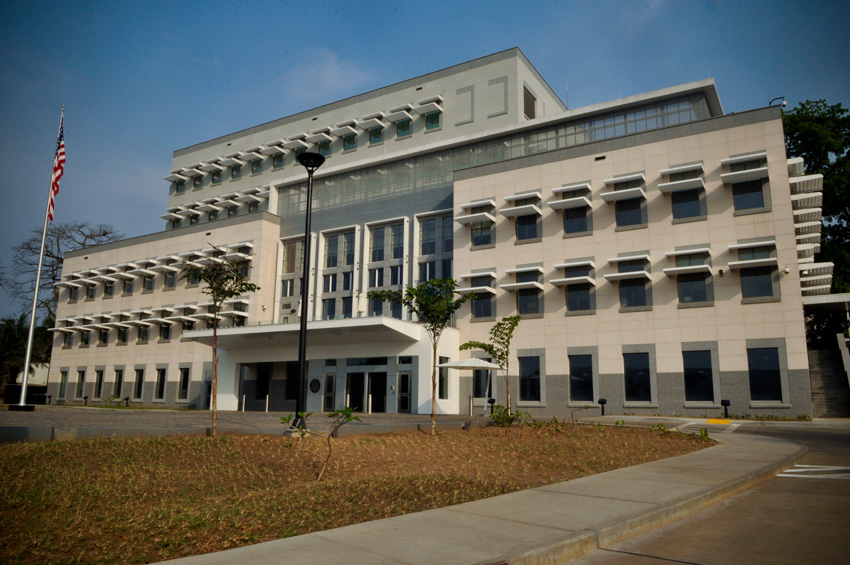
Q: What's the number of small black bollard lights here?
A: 6